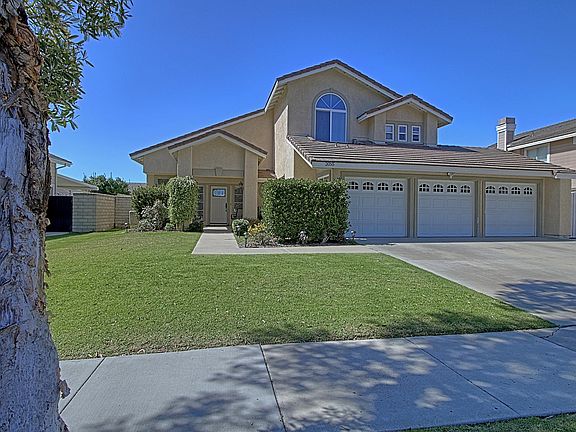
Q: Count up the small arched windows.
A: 12